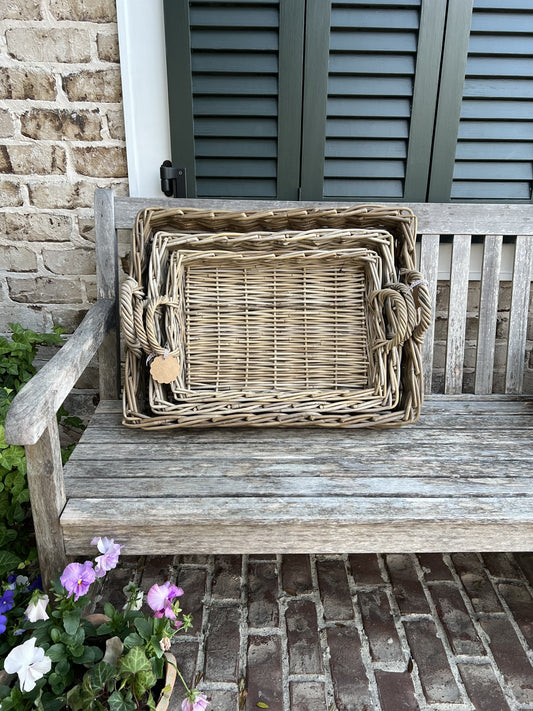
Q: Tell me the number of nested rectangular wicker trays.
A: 3